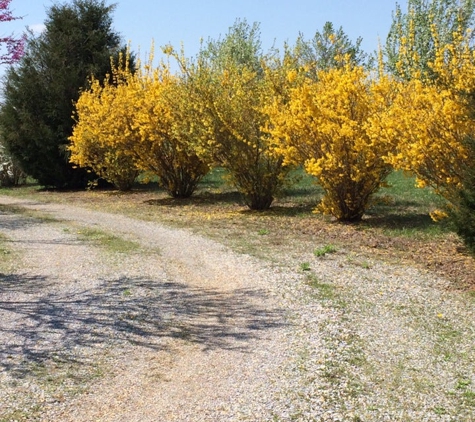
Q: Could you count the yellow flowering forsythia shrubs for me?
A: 5